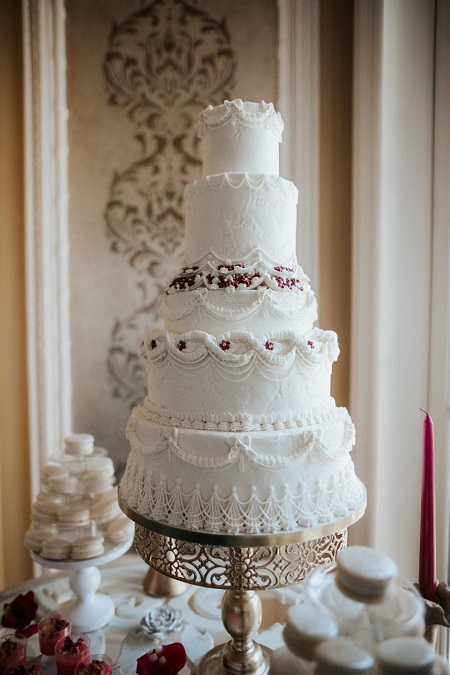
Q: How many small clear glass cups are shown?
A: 5